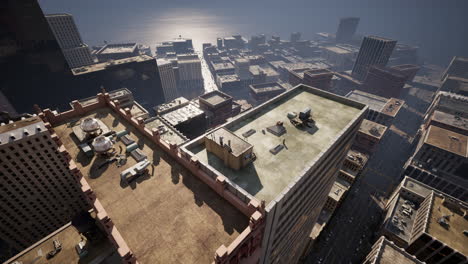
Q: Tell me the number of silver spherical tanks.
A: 2